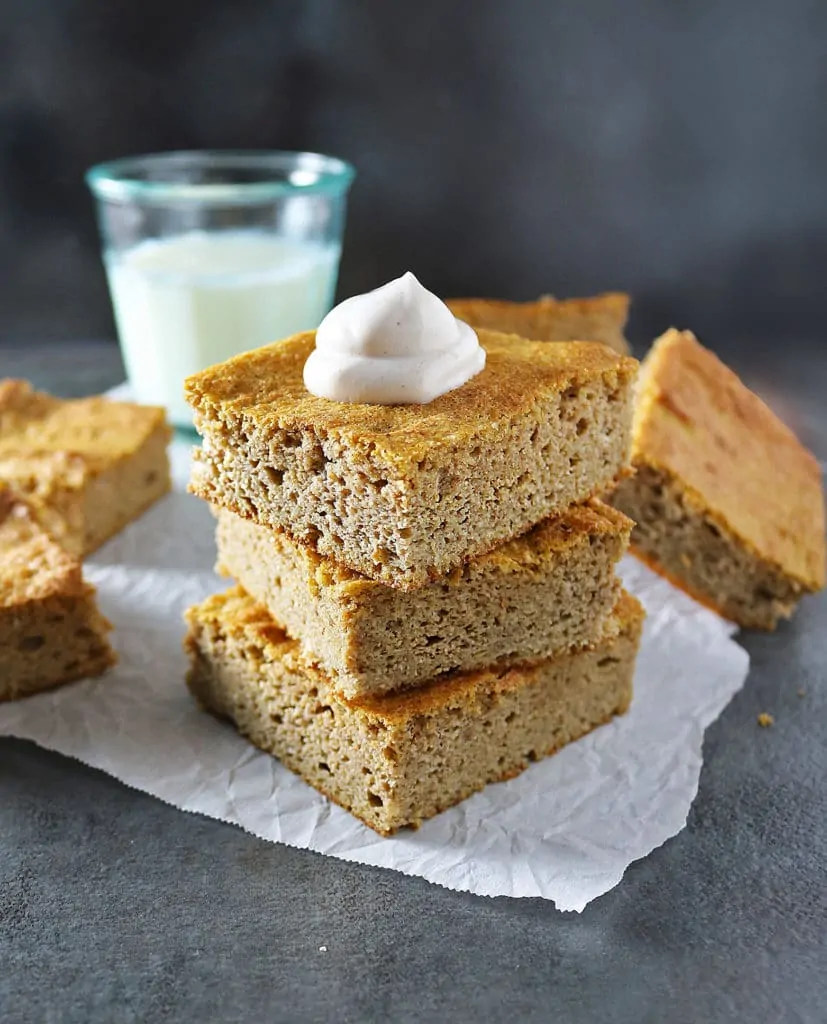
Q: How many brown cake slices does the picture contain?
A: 7